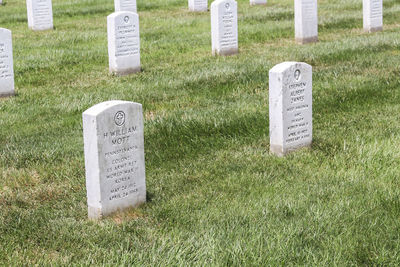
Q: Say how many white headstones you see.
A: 11